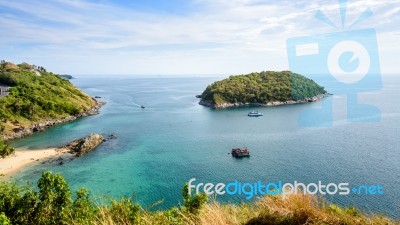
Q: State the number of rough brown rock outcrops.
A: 1